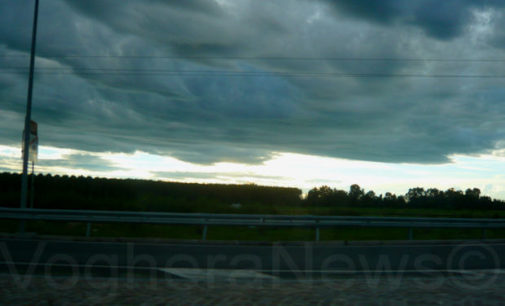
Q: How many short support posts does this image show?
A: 5